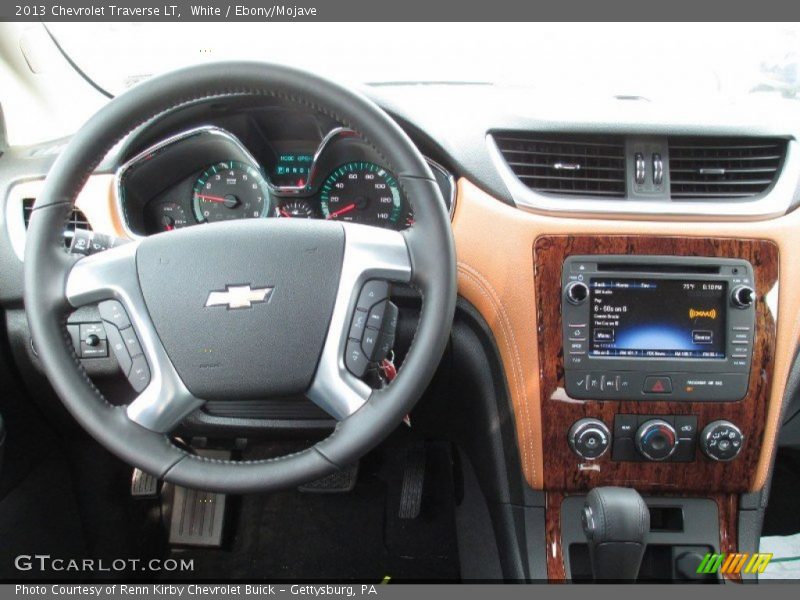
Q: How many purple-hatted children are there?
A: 0